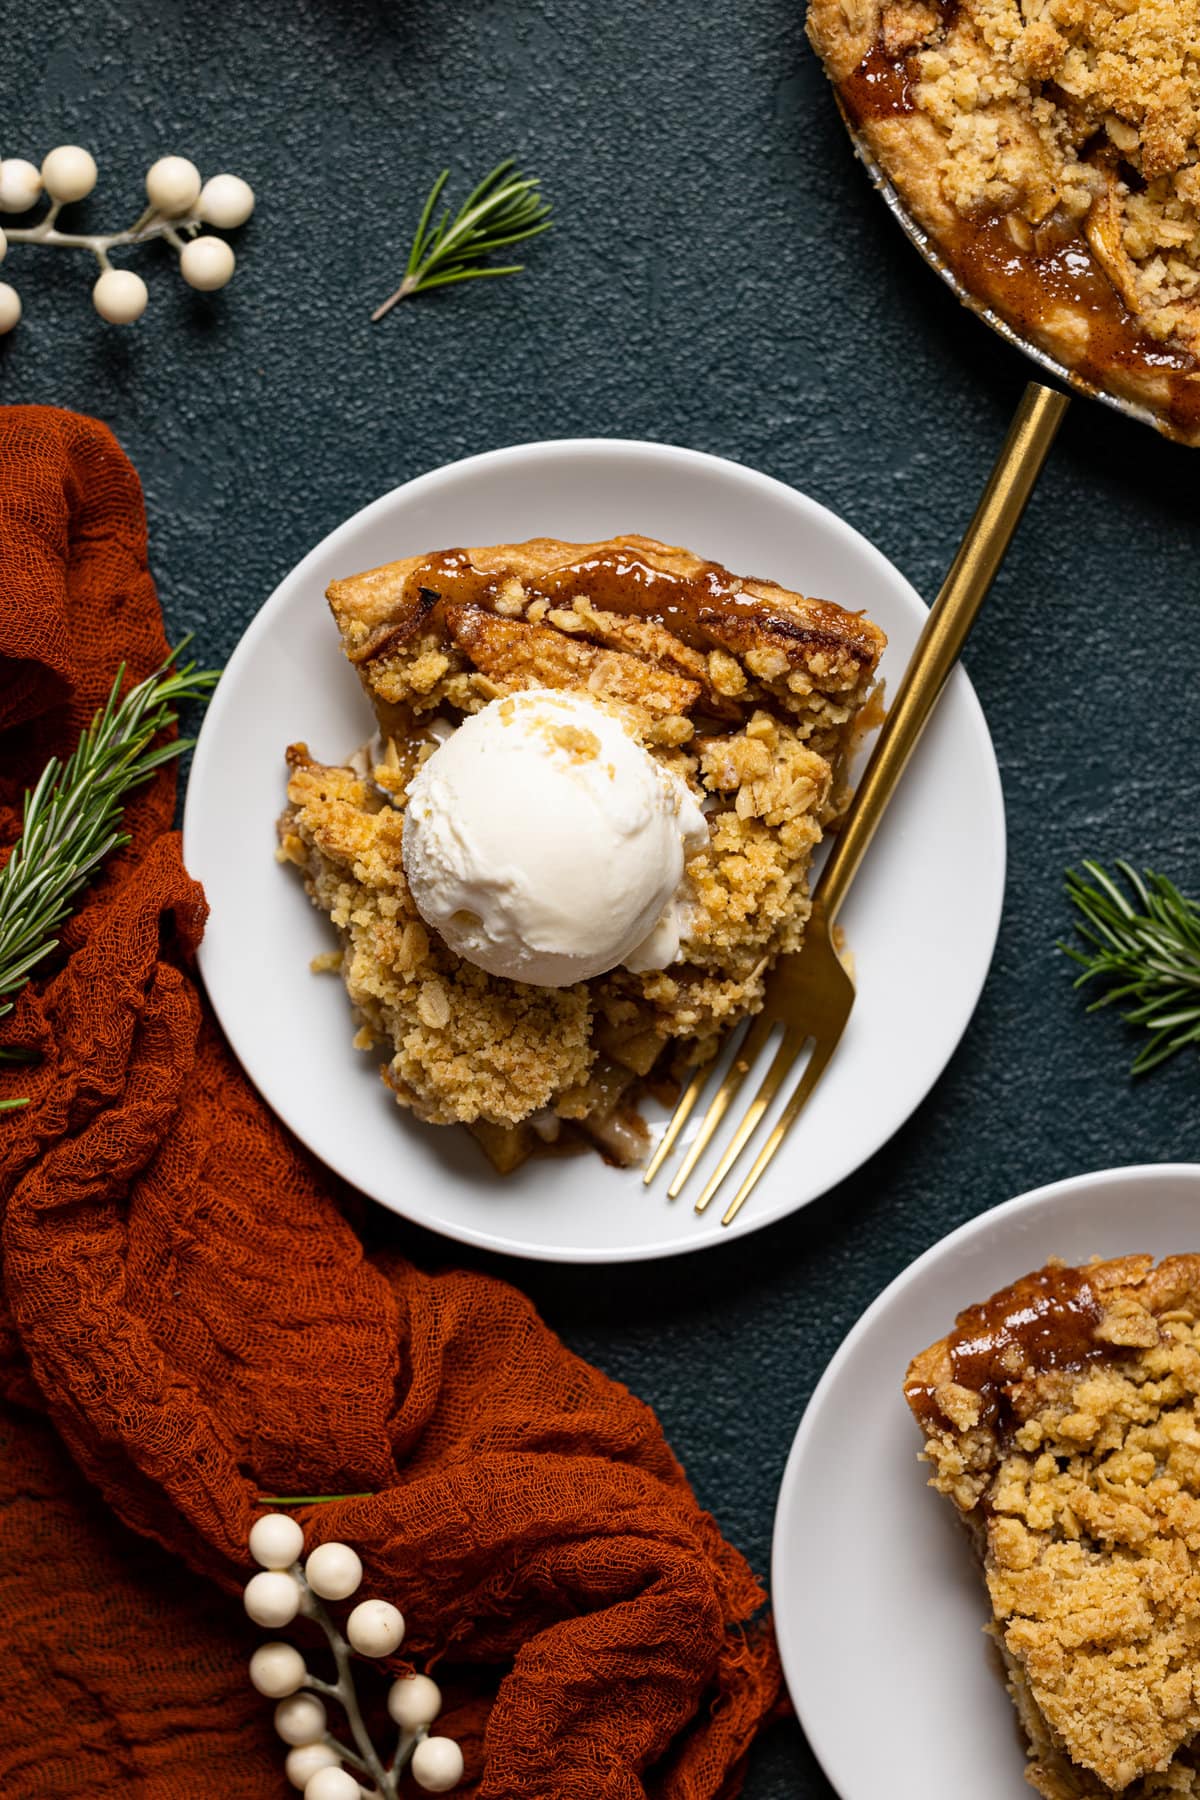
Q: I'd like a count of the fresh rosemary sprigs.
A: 3